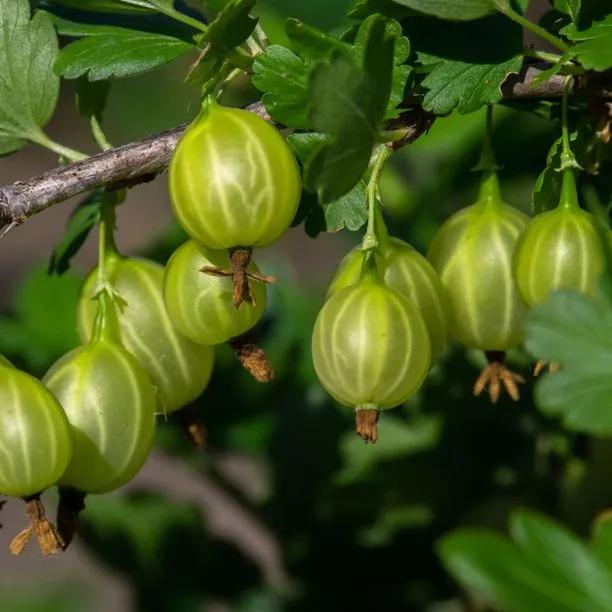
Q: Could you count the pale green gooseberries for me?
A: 9